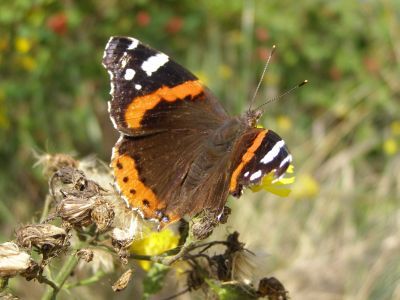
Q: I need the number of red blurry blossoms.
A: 7